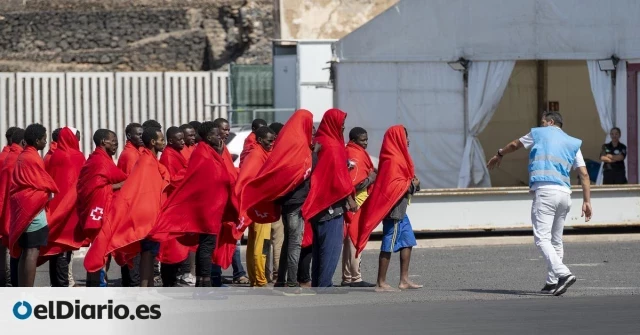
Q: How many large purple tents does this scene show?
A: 0